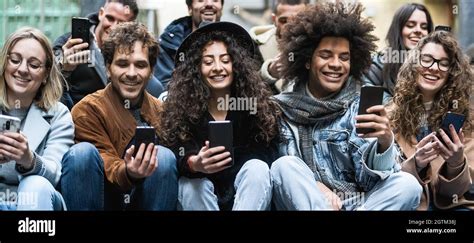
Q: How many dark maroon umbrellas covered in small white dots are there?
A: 0